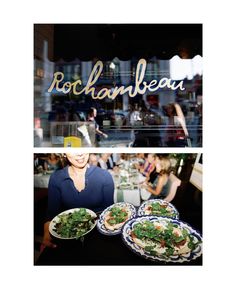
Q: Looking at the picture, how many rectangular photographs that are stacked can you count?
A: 2